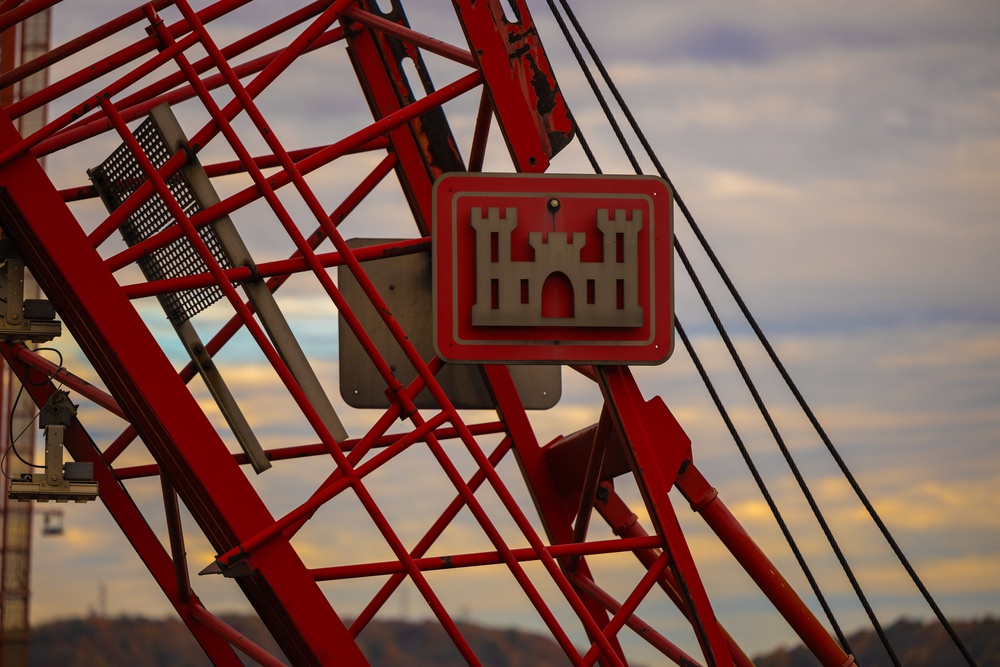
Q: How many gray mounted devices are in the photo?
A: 2